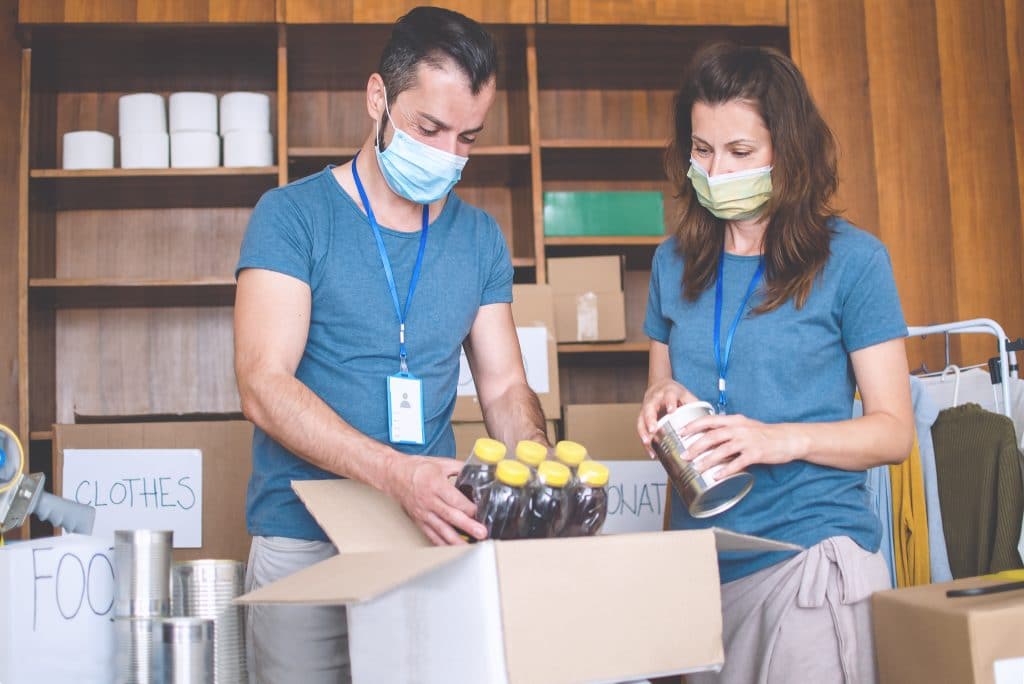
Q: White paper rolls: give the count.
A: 7